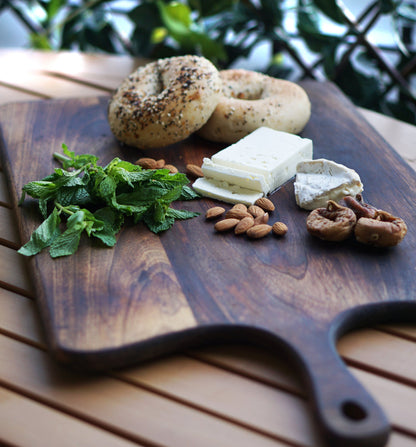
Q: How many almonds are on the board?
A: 14